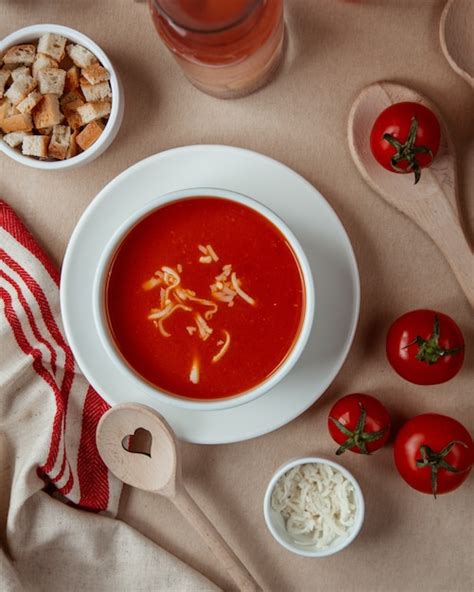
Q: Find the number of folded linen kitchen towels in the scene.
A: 1